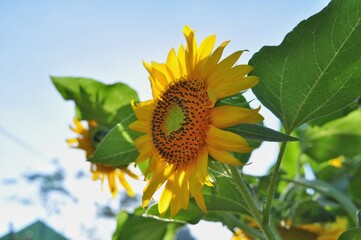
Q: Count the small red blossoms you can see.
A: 0